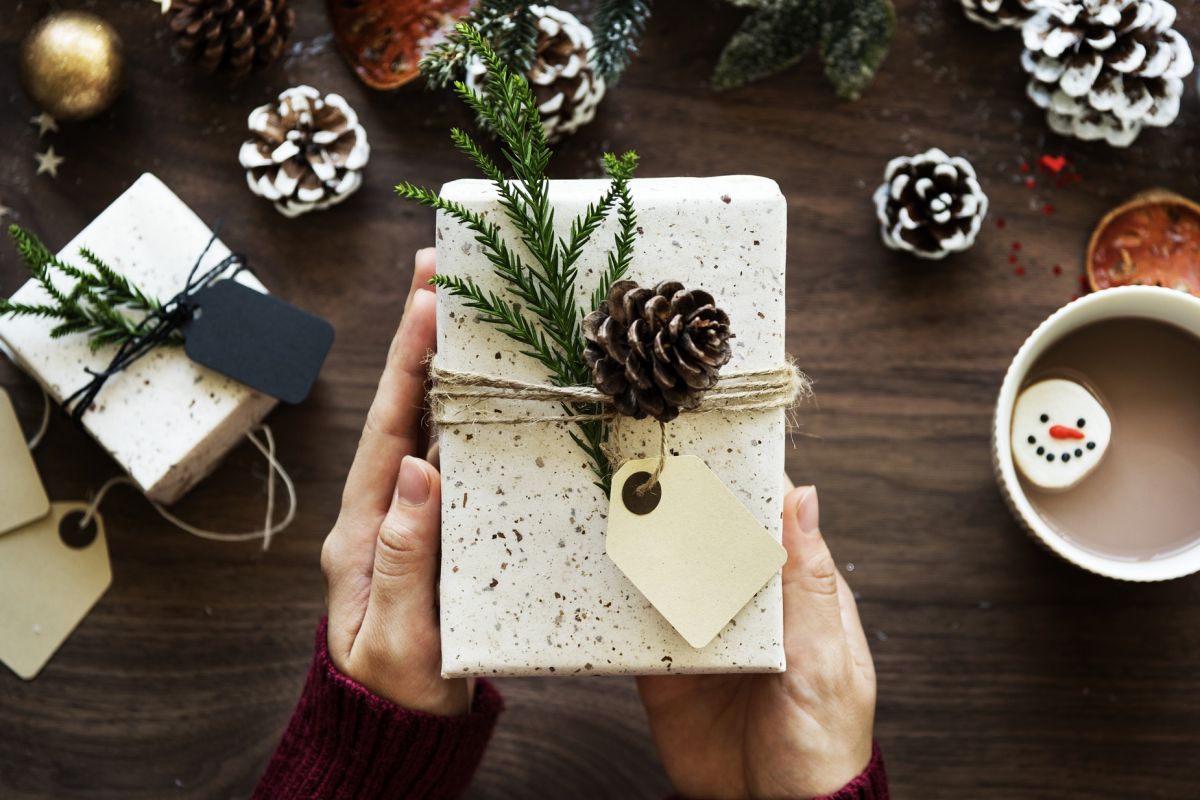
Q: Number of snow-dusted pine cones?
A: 5